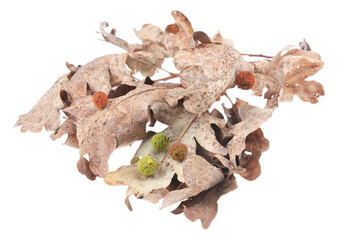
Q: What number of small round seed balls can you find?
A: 5